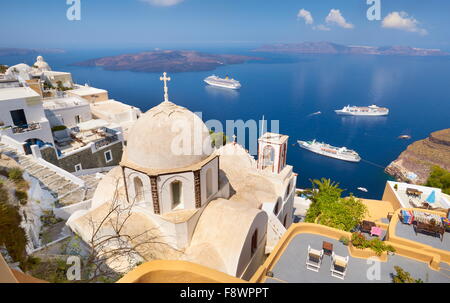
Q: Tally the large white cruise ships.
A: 3